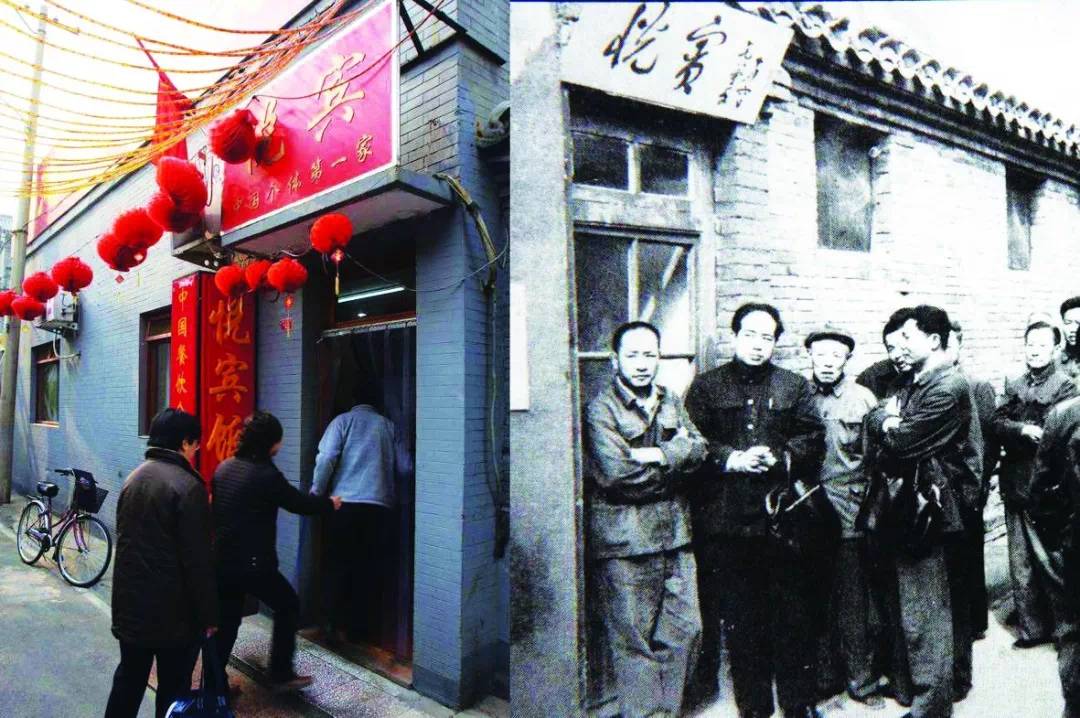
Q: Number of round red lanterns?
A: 13